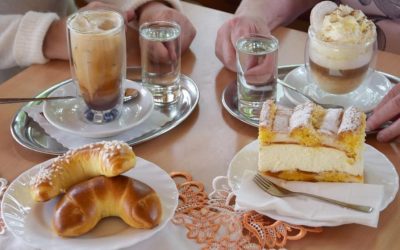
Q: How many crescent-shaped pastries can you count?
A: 2